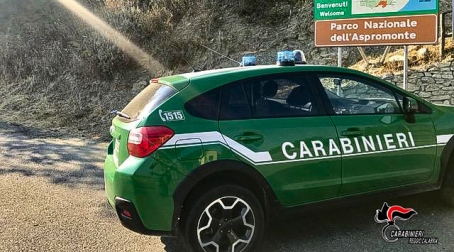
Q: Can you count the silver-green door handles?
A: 2